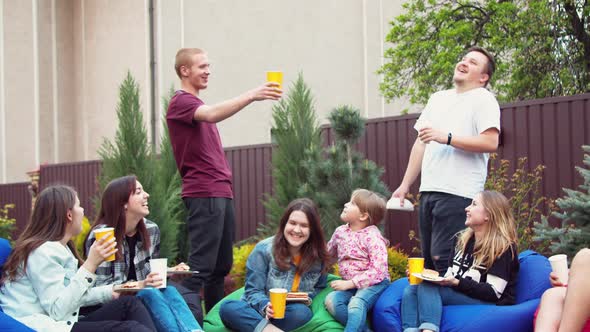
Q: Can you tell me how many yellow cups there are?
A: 4